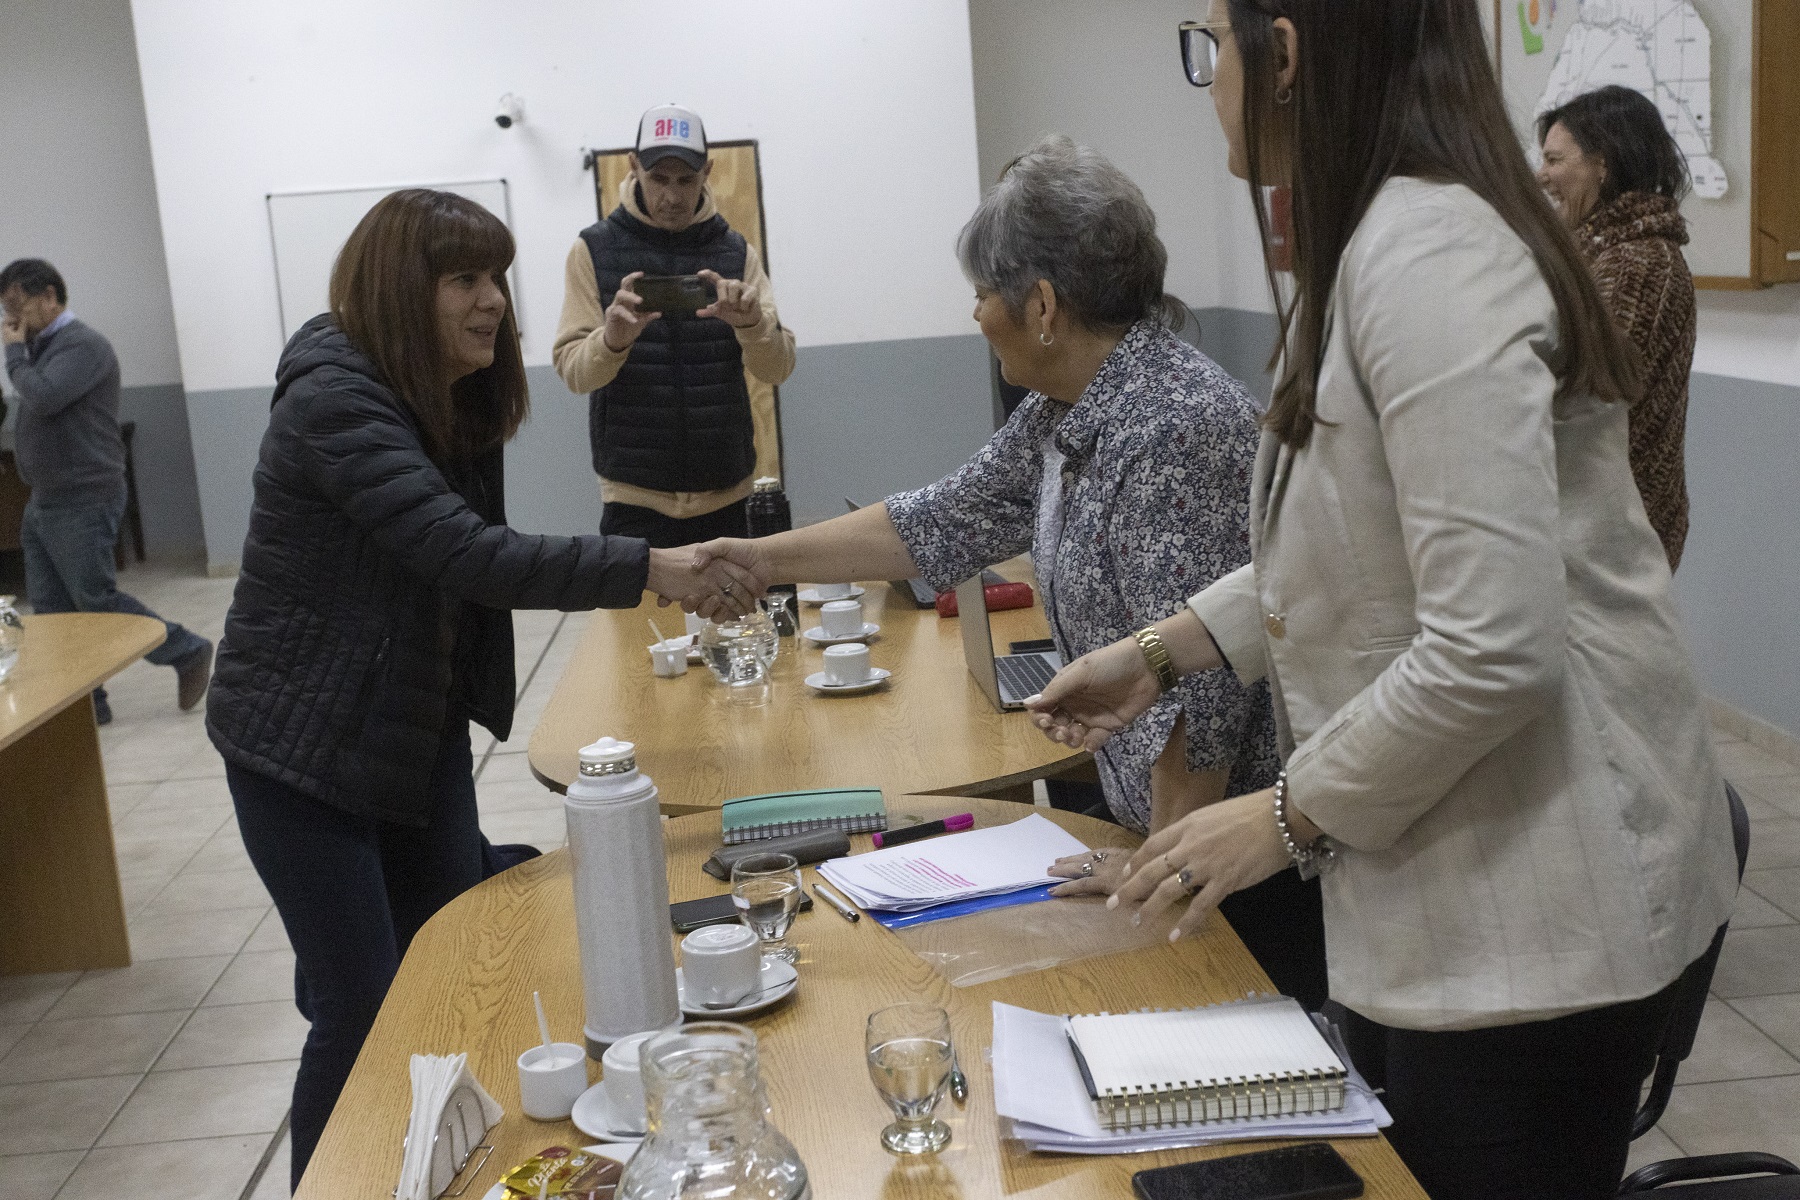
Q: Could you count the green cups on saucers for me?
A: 0